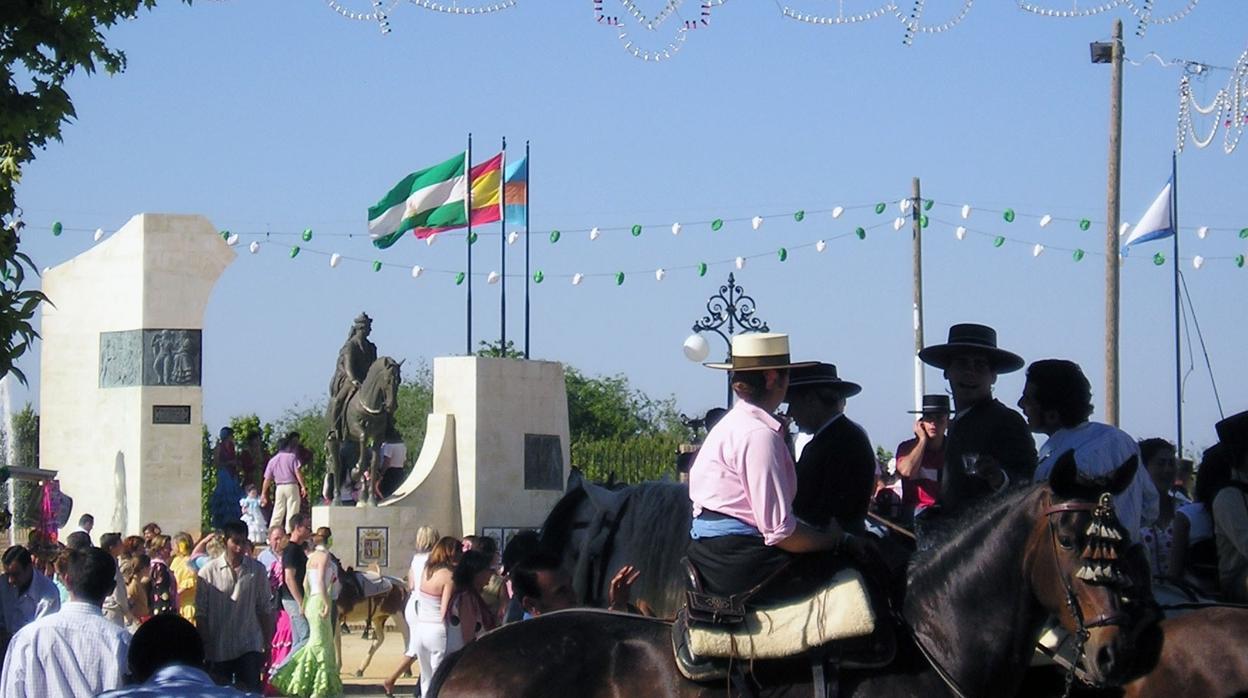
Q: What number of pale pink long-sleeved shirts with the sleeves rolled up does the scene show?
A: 1